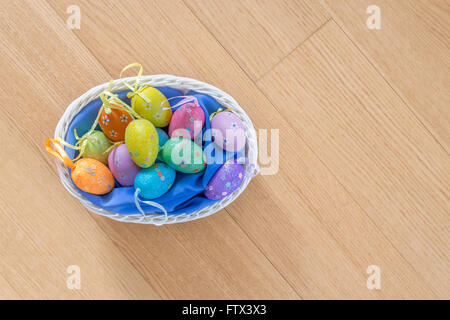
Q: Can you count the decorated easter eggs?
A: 12